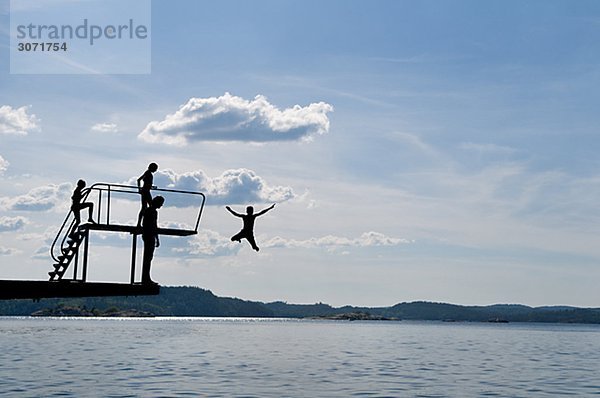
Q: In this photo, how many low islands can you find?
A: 2